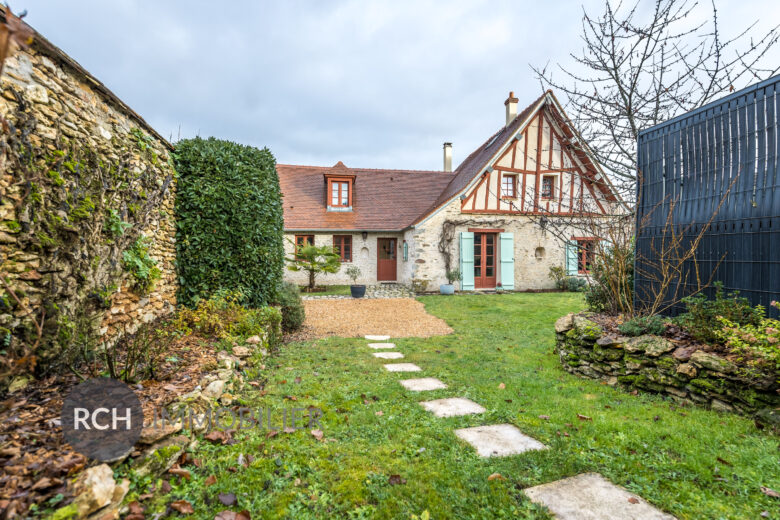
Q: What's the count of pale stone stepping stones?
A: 8